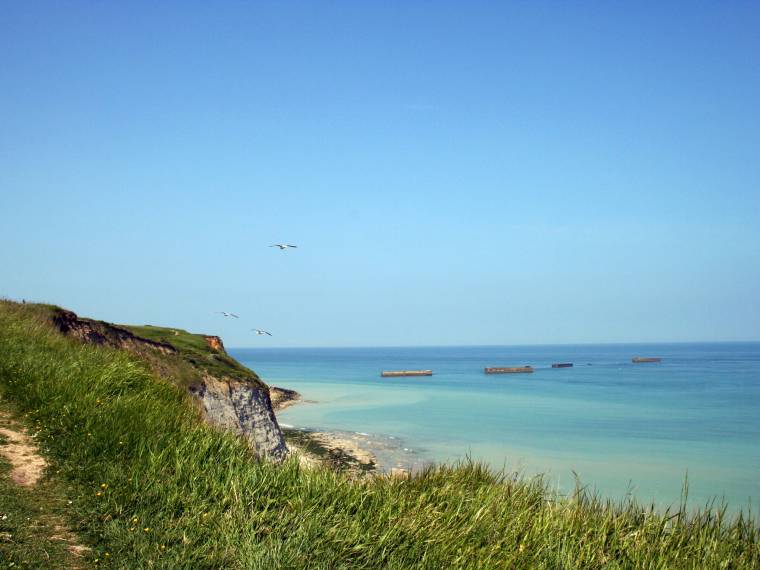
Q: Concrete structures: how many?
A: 4